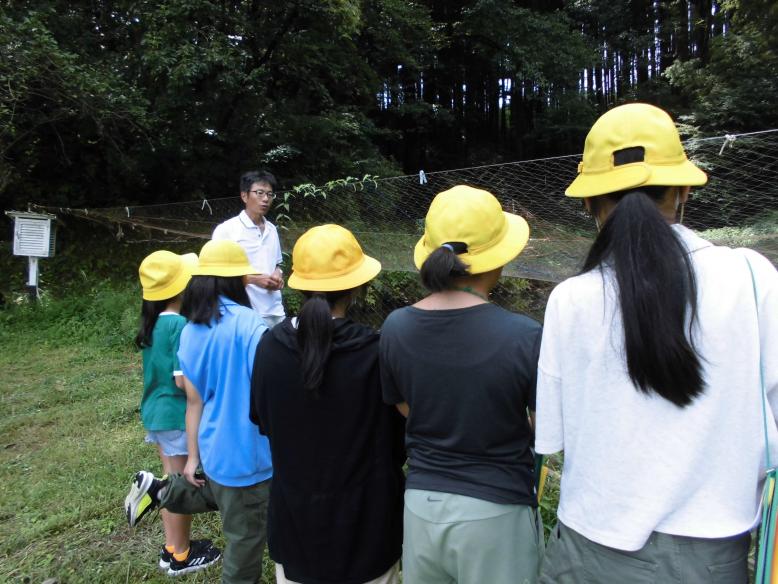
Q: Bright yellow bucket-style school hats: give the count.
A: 5